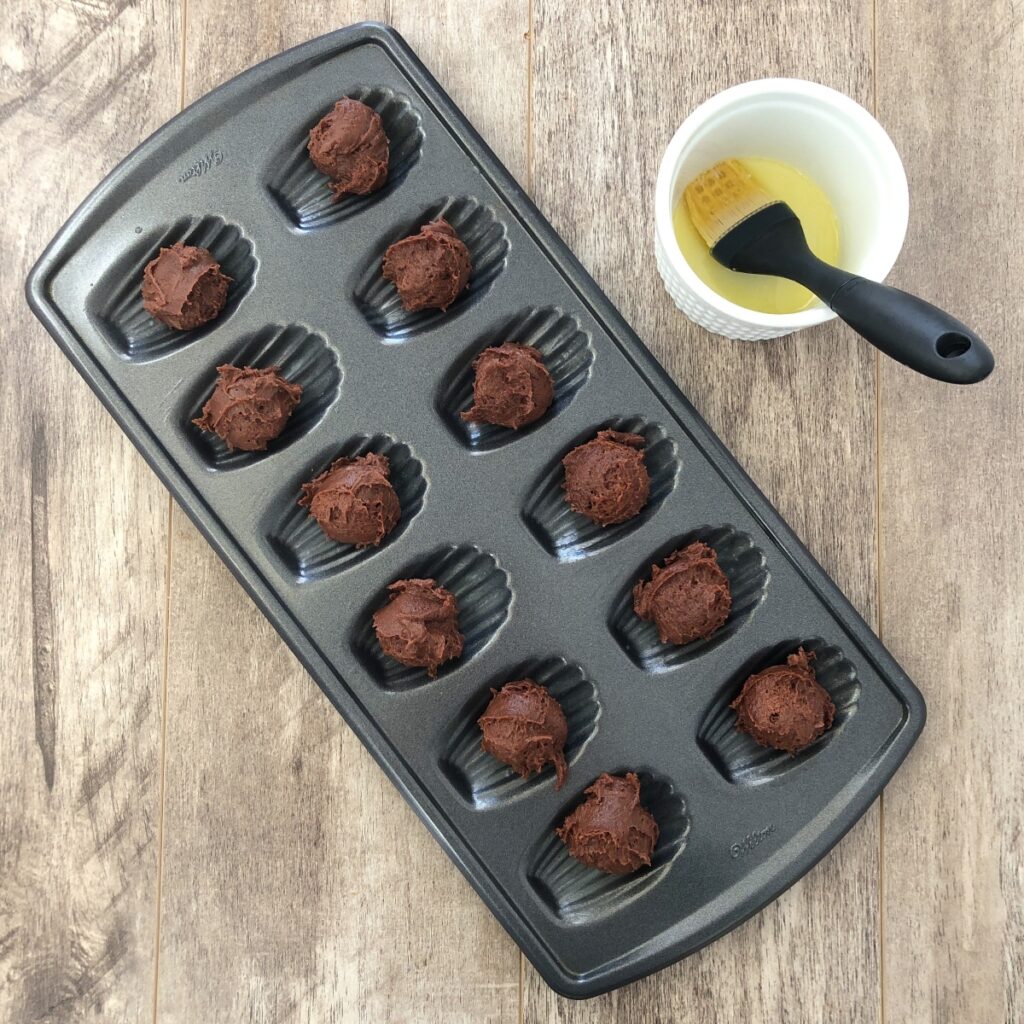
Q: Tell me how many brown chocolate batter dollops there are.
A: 12